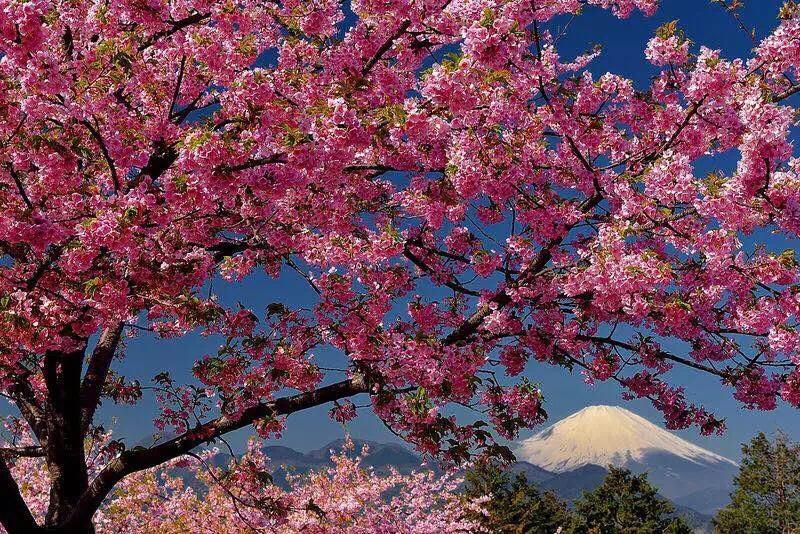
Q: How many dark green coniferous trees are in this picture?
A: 3